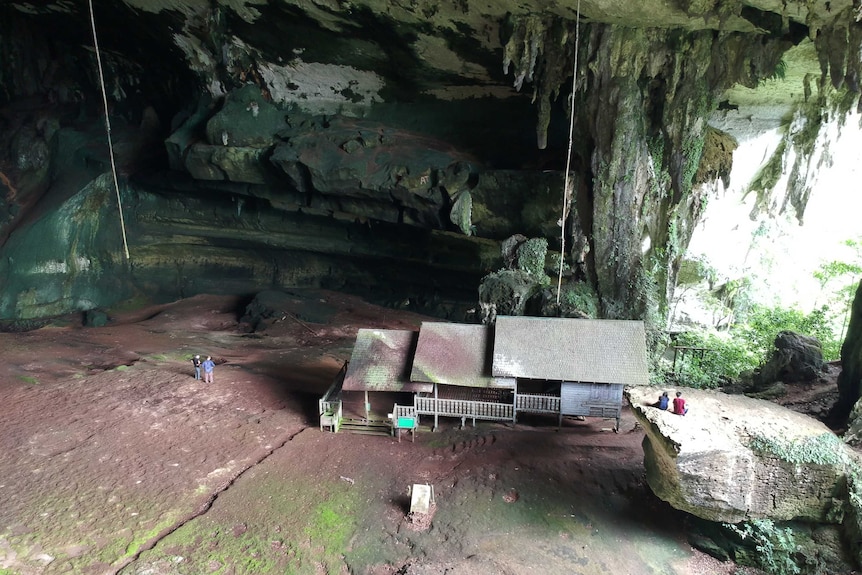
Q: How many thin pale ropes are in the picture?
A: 2